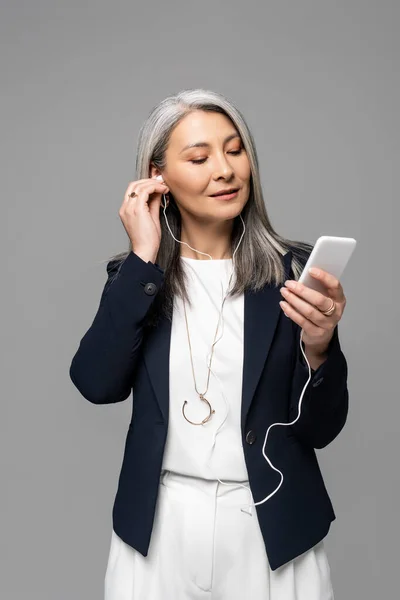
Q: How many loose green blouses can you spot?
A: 0